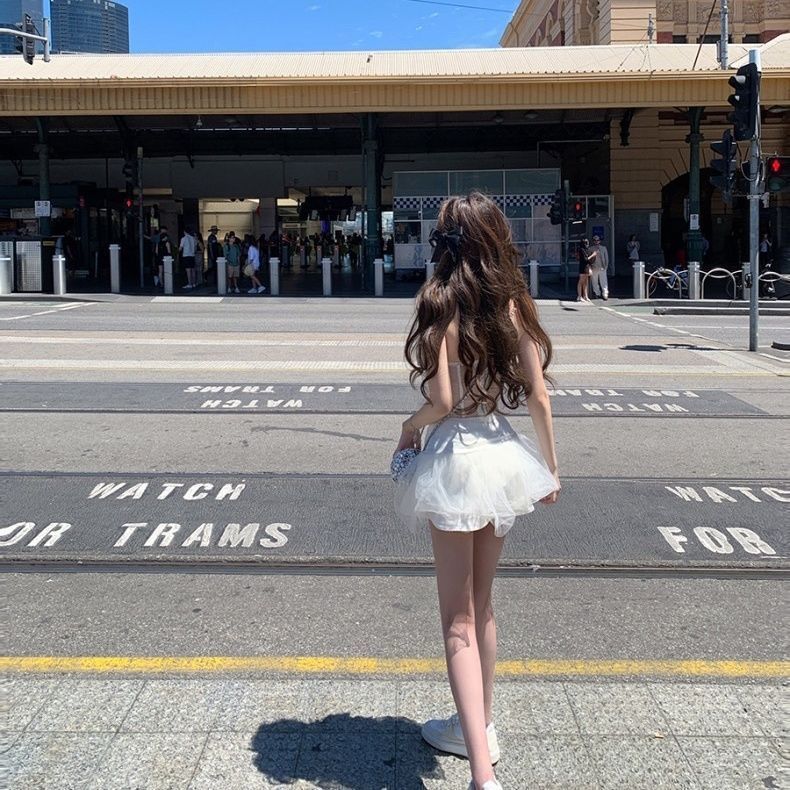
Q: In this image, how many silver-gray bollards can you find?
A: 13